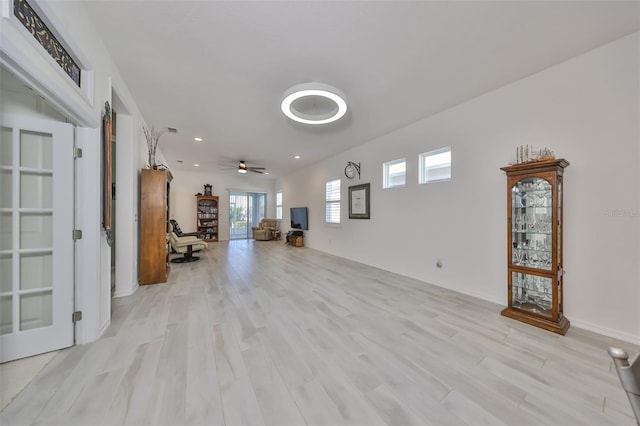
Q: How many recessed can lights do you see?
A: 4